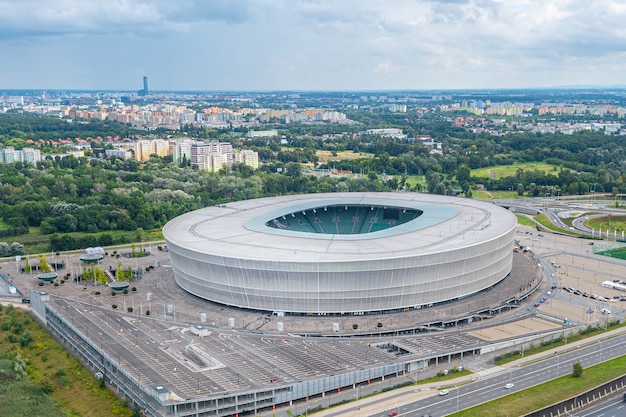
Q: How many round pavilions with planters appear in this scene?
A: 3